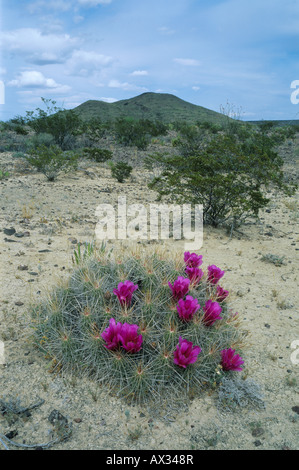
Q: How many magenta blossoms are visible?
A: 12